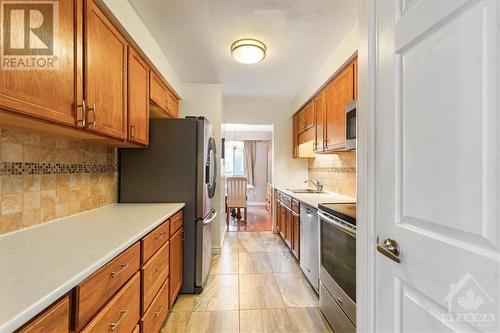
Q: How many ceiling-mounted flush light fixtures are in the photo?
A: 1